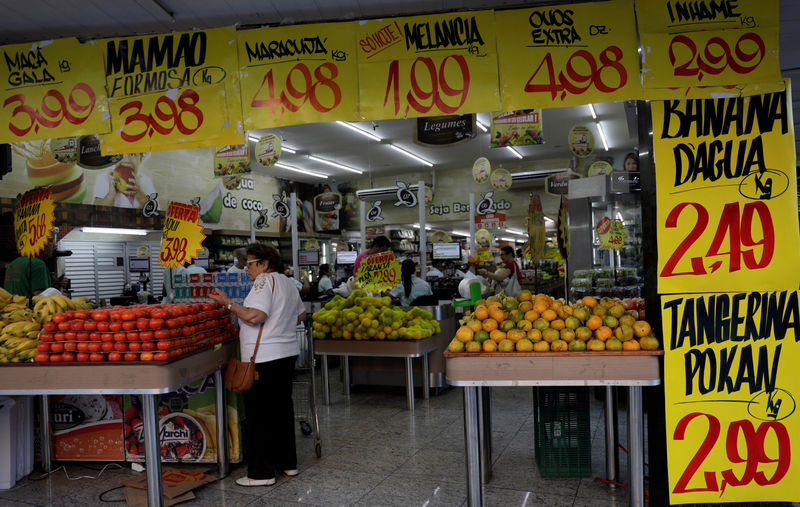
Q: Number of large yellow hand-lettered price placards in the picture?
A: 8